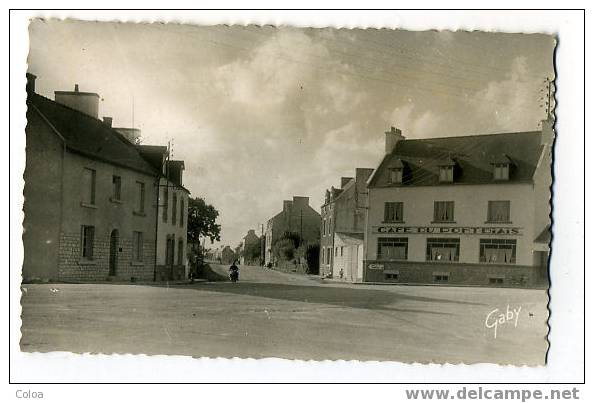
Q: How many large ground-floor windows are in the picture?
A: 3